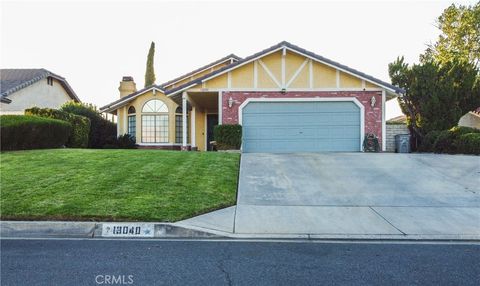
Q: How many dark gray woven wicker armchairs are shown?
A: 0